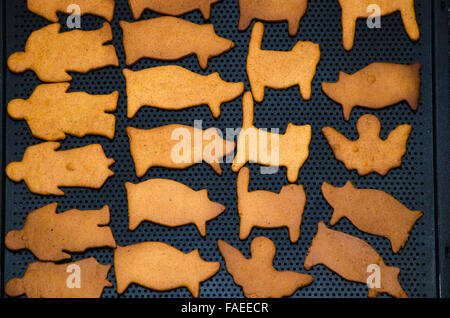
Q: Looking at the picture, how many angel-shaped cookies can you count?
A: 2